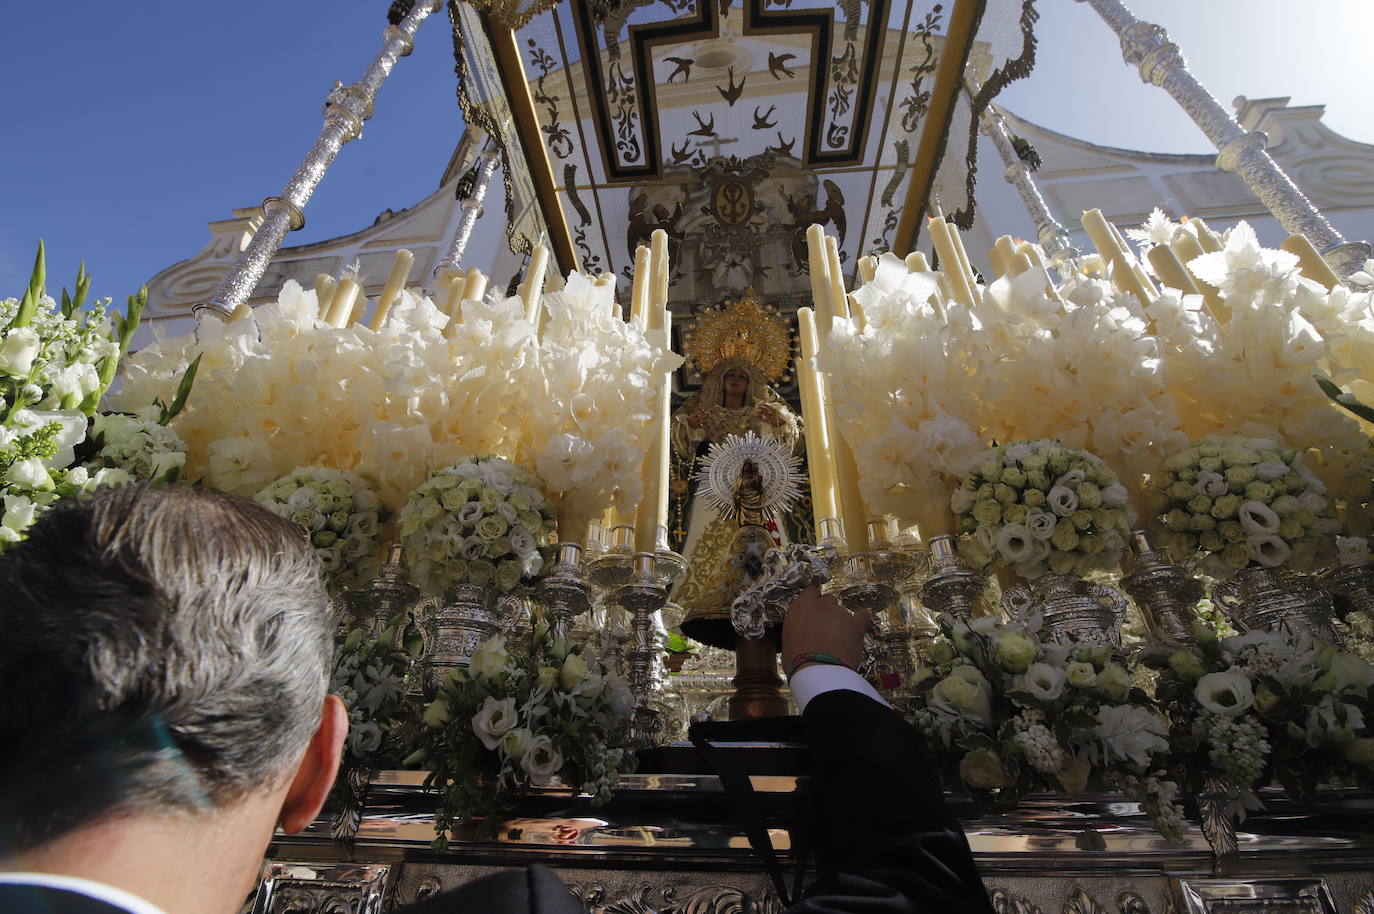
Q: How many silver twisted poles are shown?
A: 4